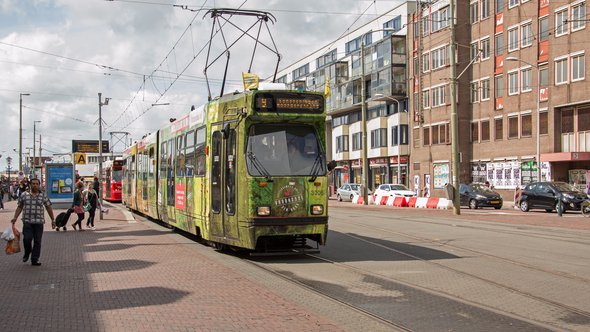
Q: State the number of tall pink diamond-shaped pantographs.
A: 0